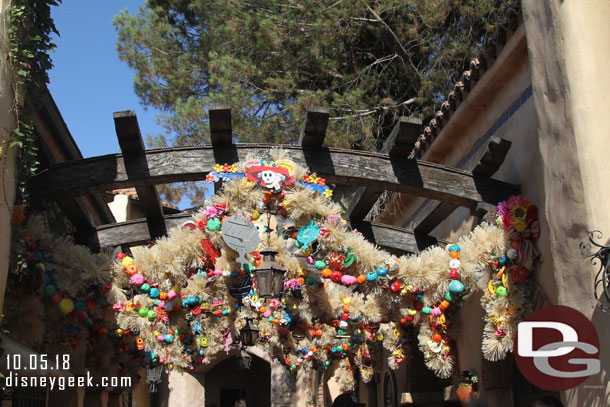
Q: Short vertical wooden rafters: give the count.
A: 5